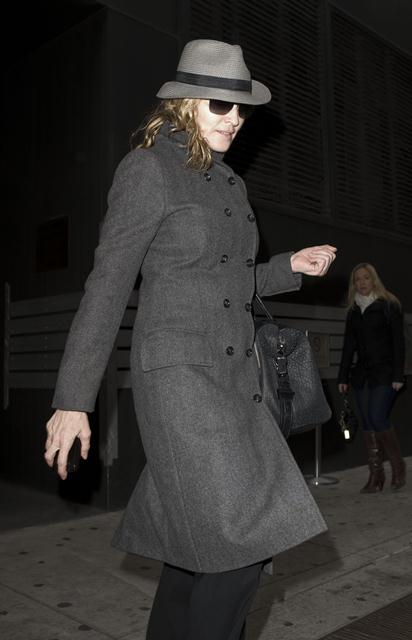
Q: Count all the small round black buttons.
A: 11